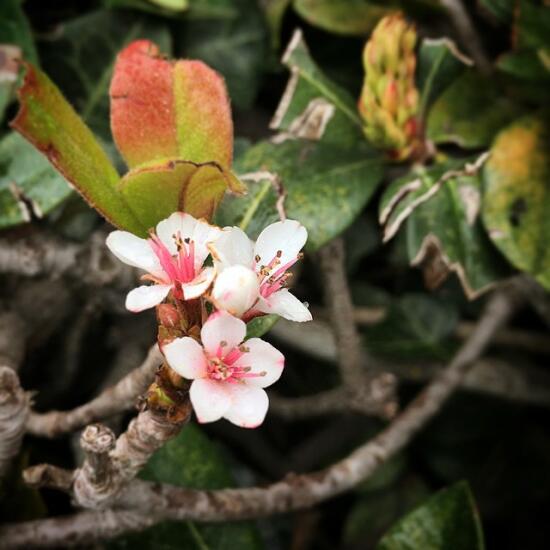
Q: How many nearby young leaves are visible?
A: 3